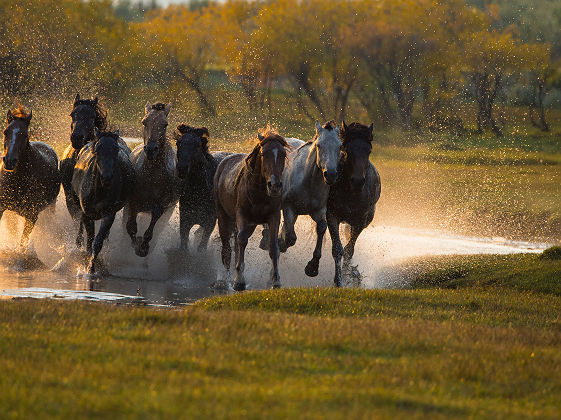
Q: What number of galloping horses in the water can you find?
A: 8